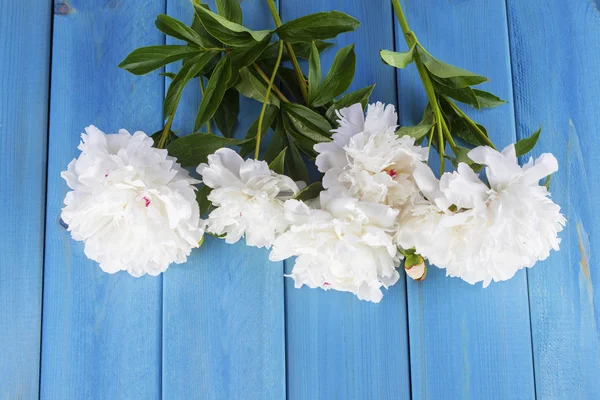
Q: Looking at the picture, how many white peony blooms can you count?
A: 5